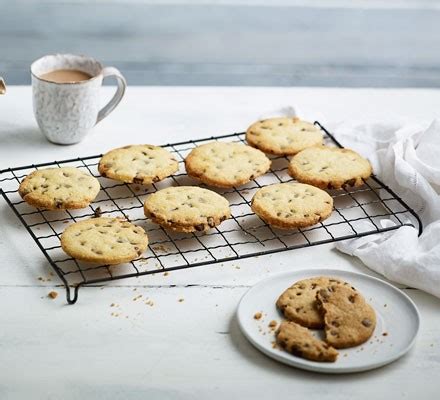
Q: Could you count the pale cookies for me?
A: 8